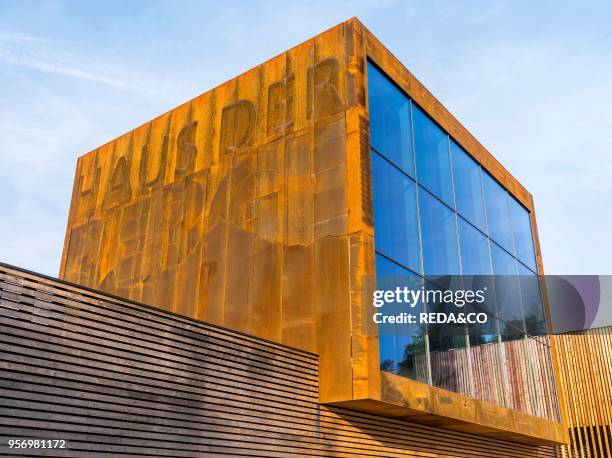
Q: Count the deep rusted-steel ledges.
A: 1